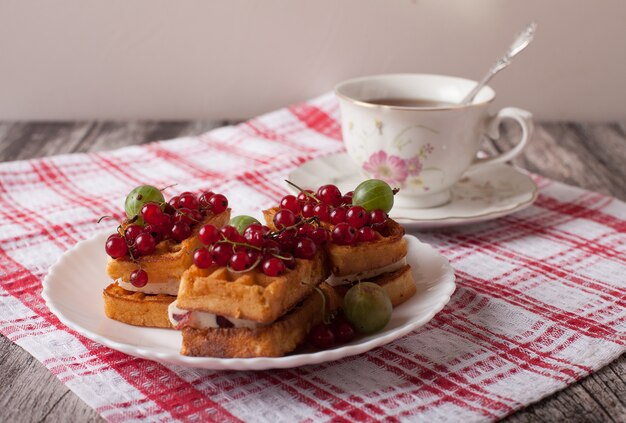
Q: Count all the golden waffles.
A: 6